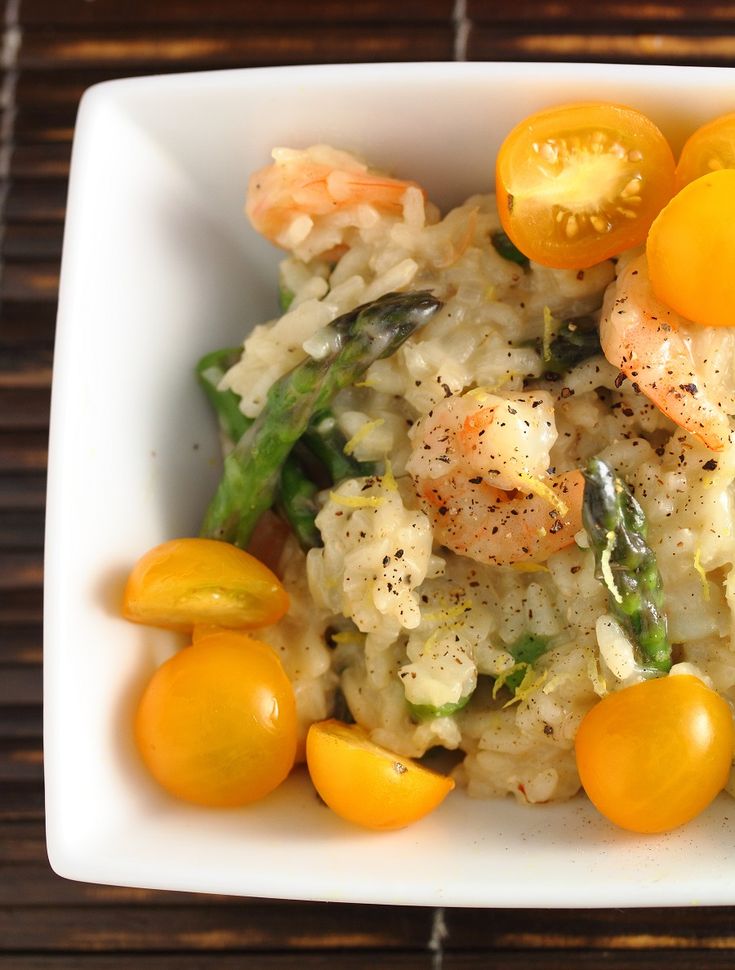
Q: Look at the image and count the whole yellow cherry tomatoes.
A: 3